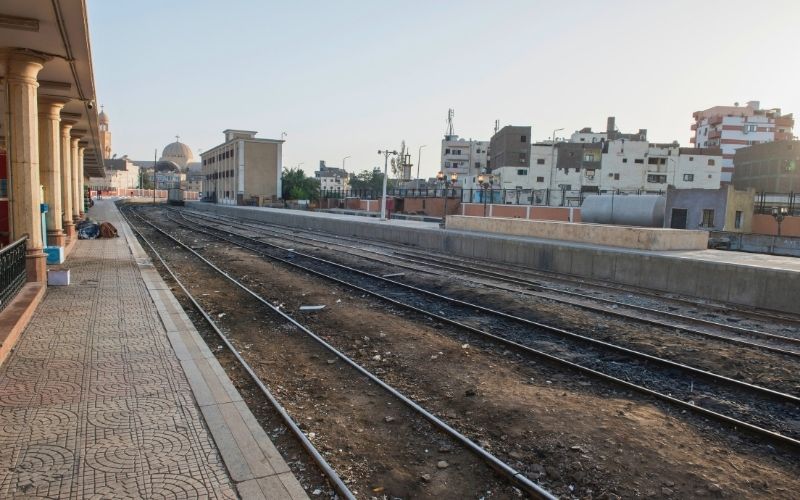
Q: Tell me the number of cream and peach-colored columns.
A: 5